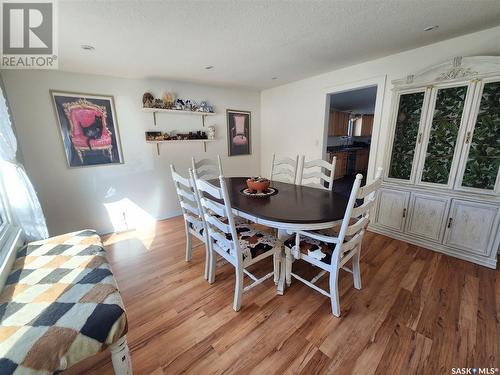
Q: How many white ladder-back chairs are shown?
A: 6